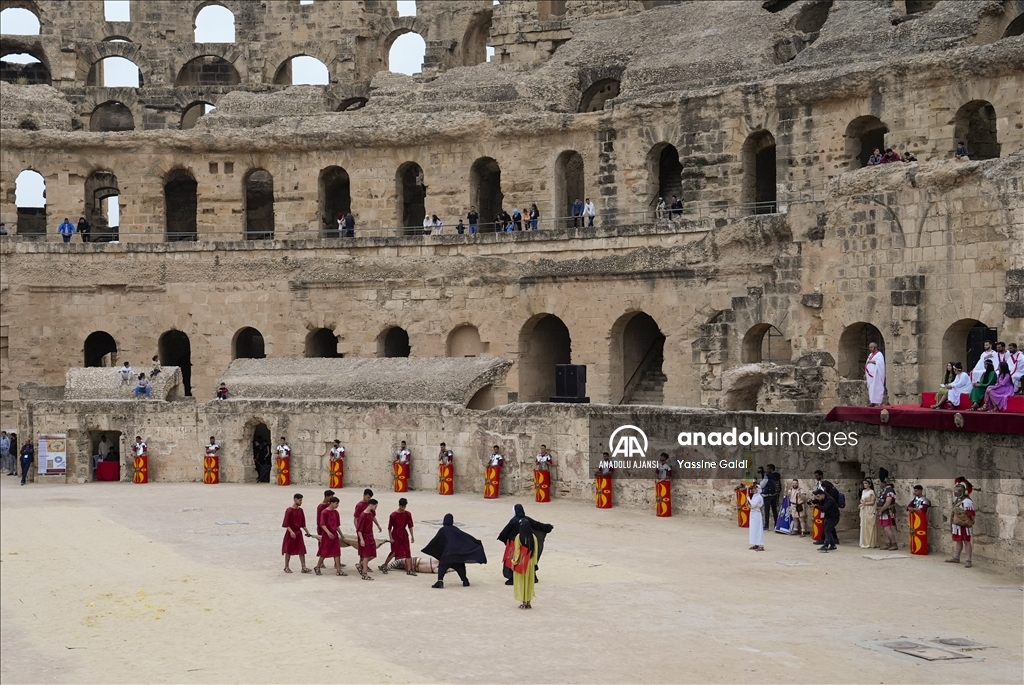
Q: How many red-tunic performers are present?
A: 6